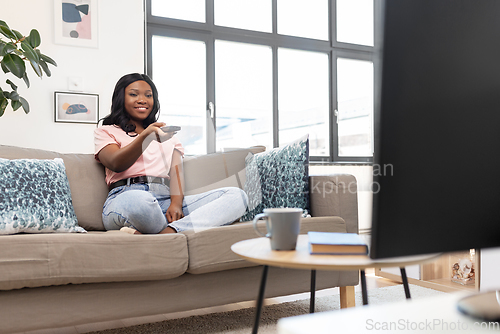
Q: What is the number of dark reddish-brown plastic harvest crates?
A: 0